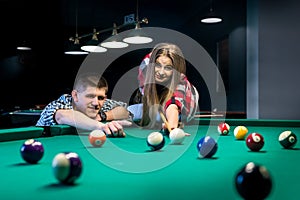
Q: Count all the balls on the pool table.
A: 11